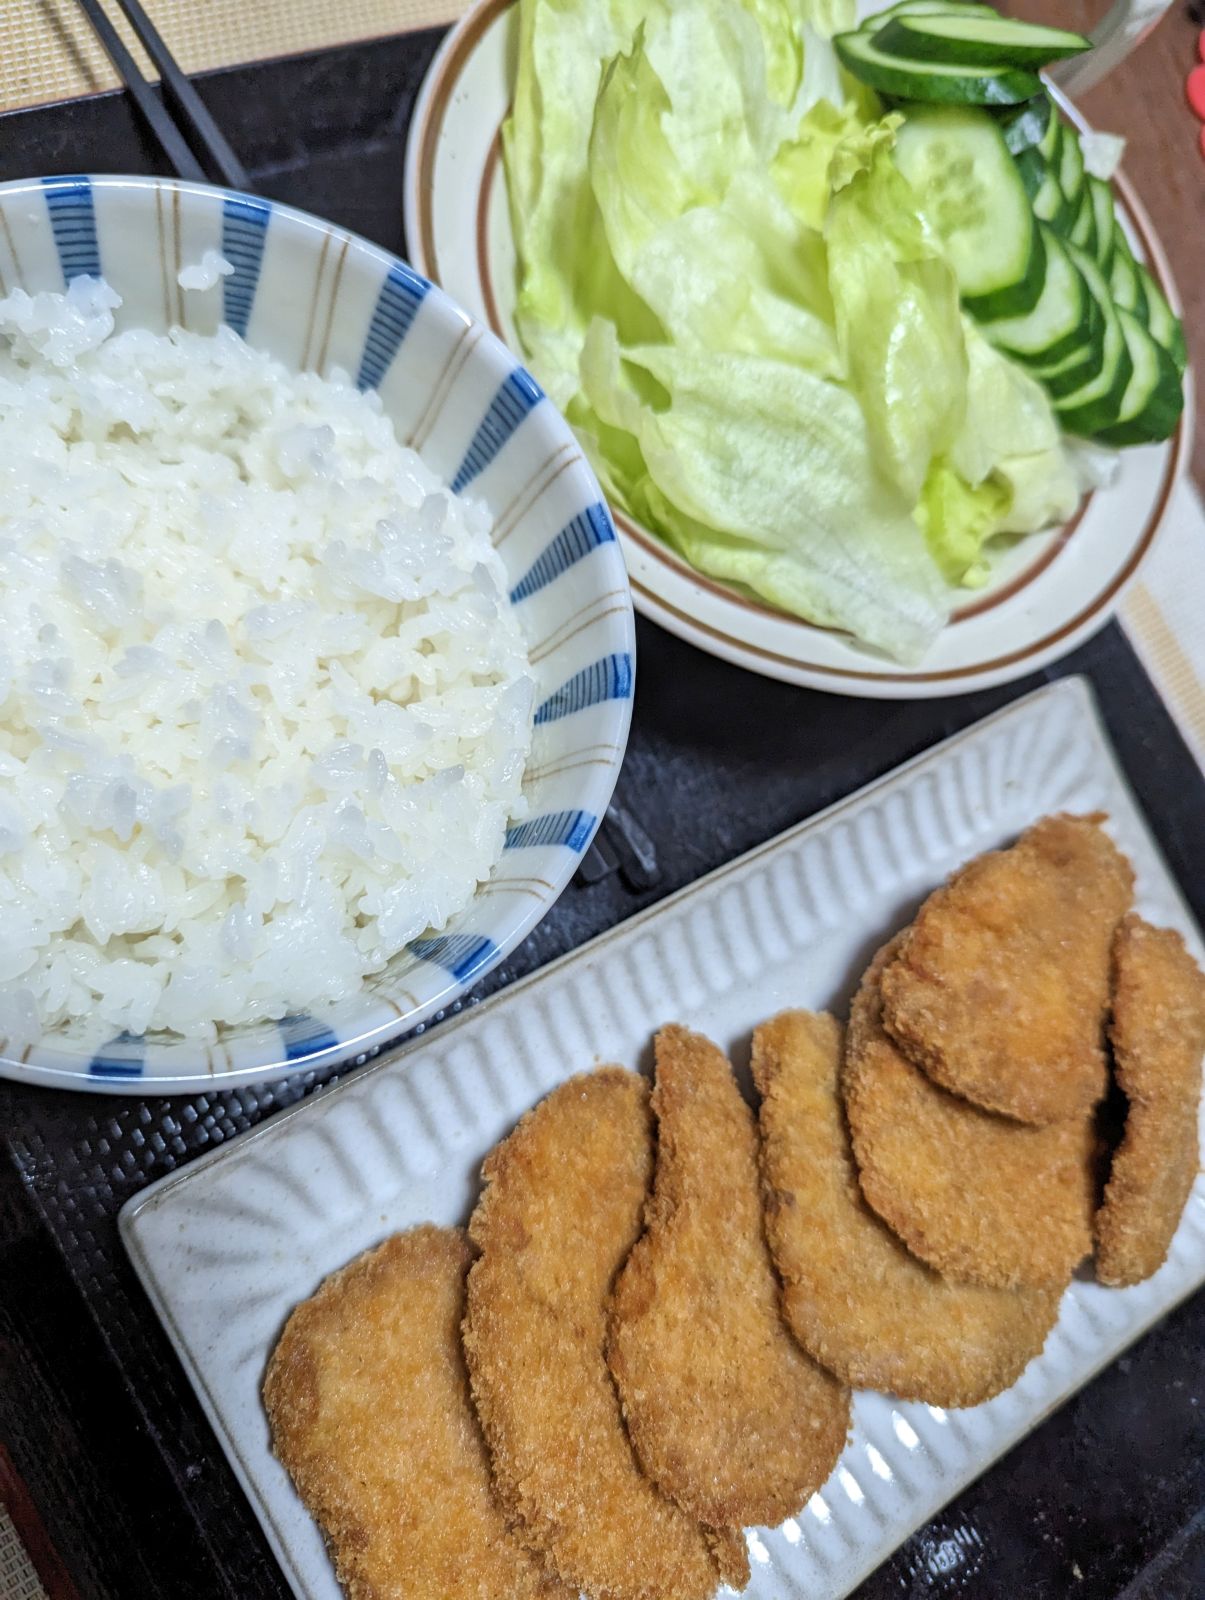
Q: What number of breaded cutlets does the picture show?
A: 7